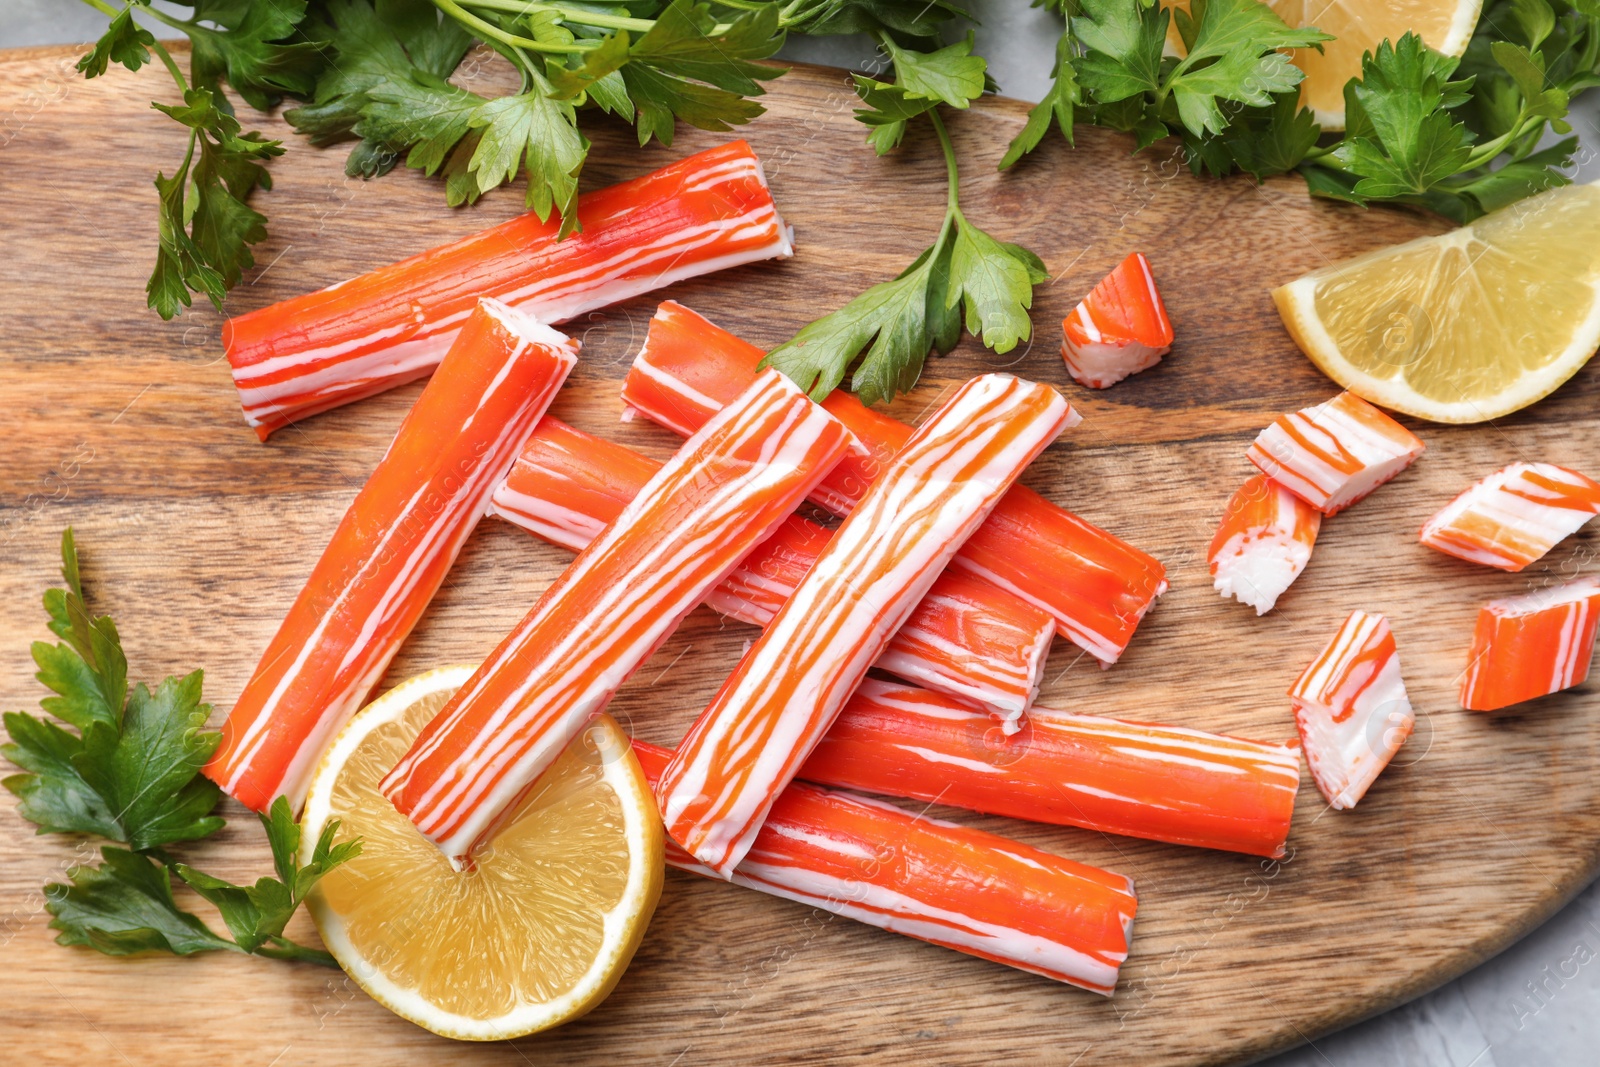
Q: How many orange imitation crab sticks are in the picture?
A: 8